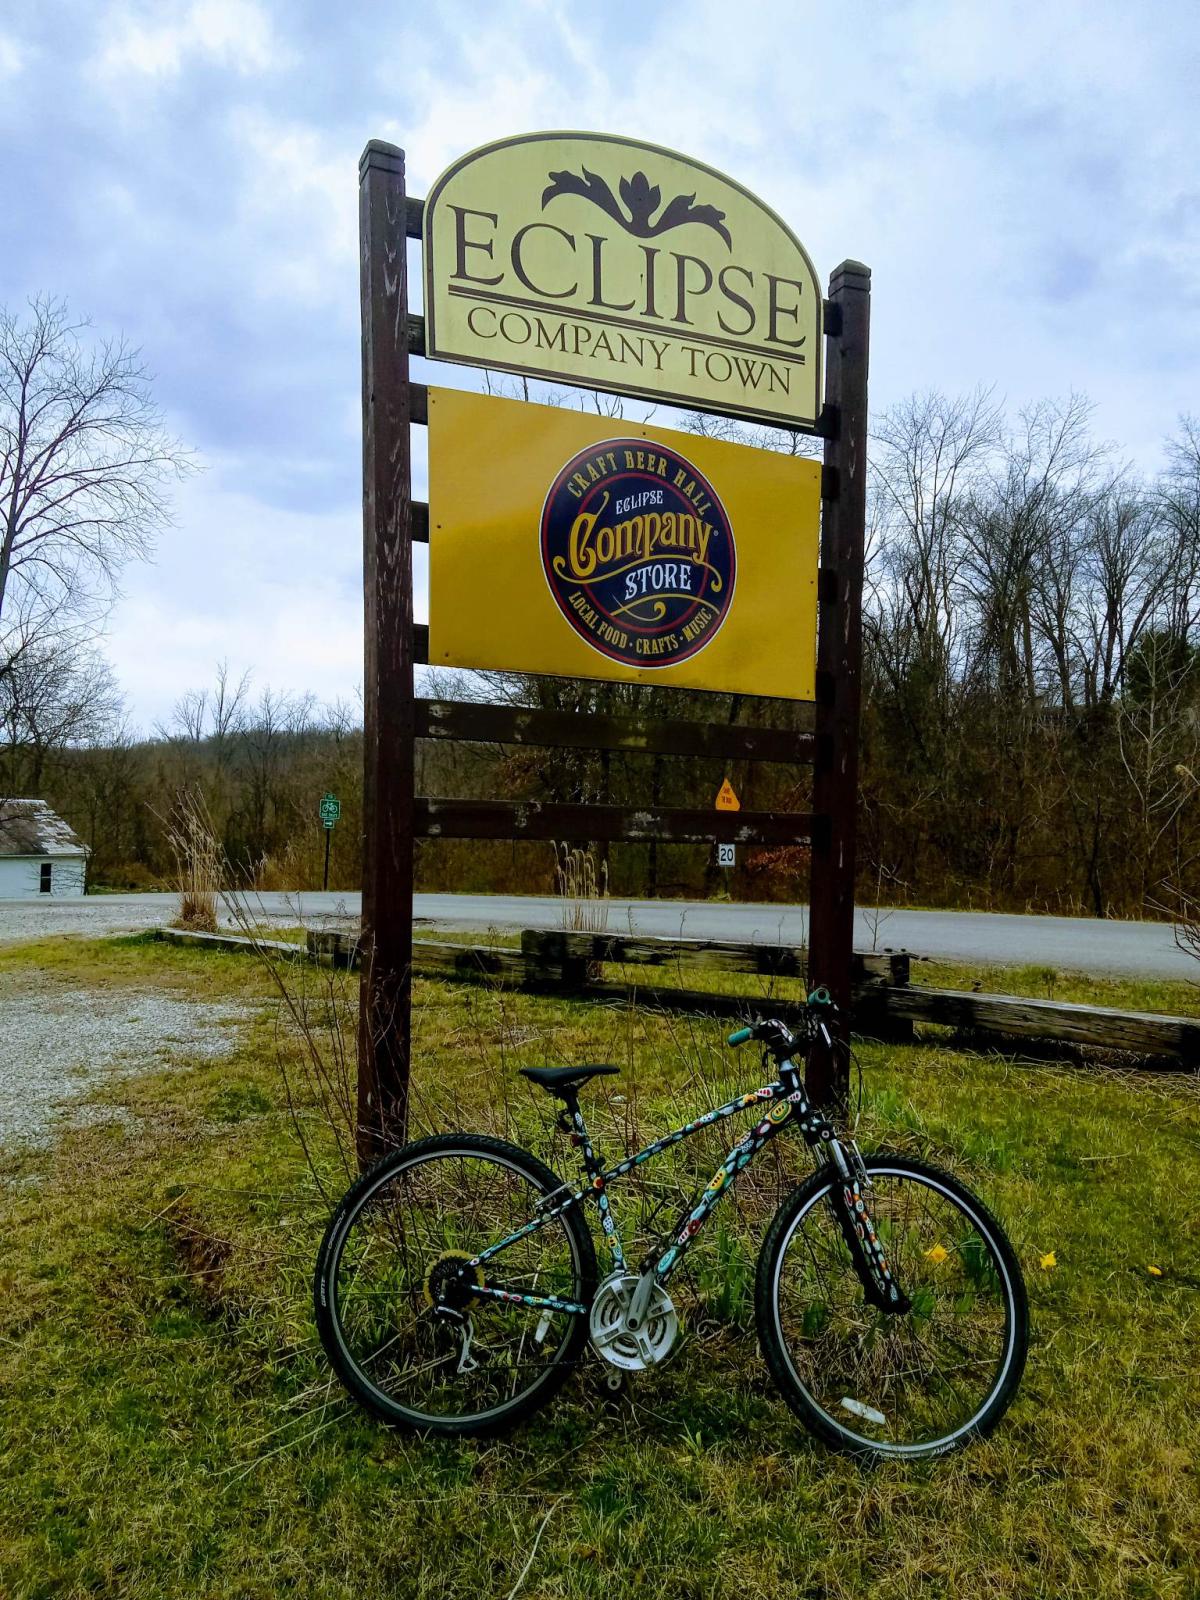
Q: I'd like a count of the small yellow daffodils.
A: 3